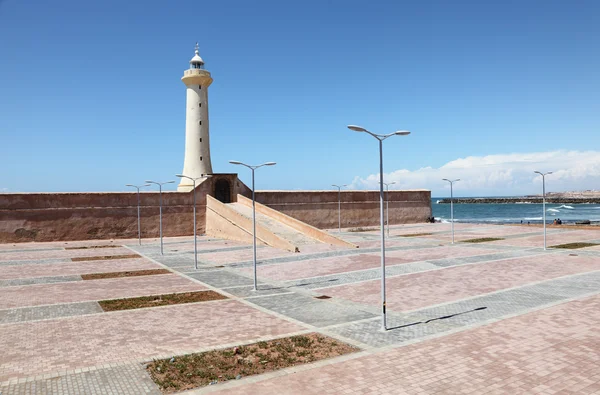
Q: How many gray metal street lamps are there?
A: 9